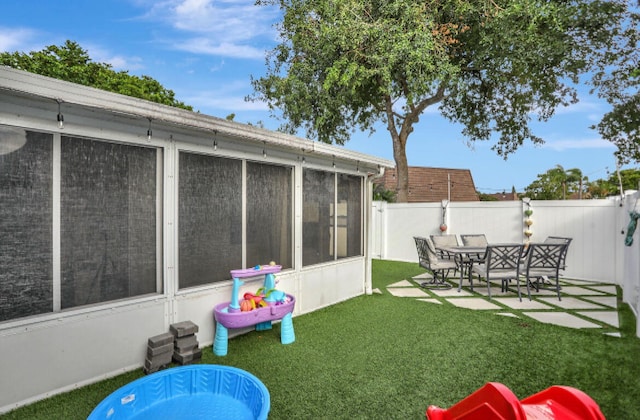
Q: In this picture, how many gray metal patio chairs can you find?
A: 6